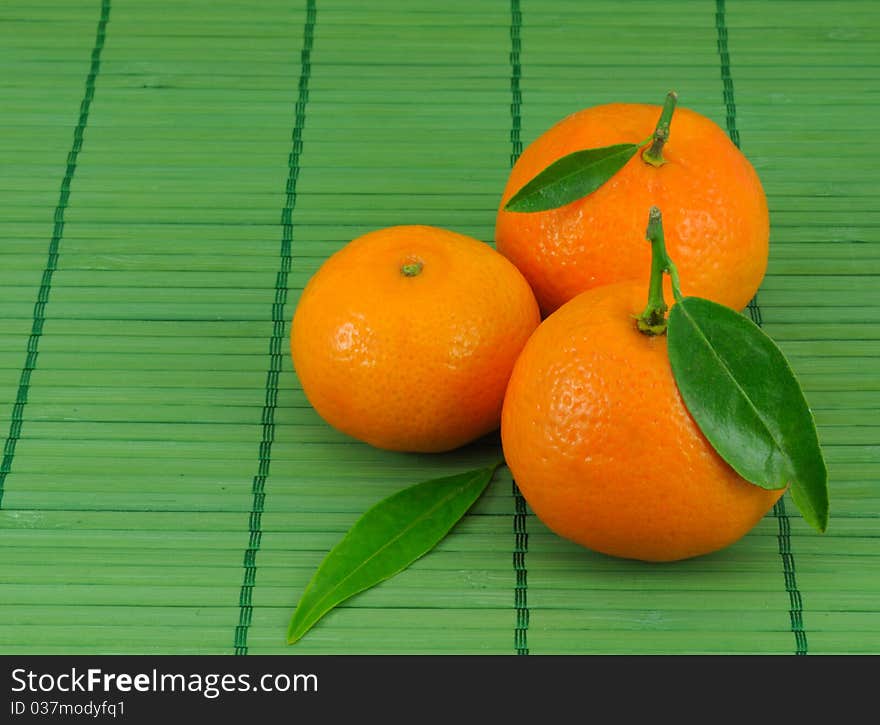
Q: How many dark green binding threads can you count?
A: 4